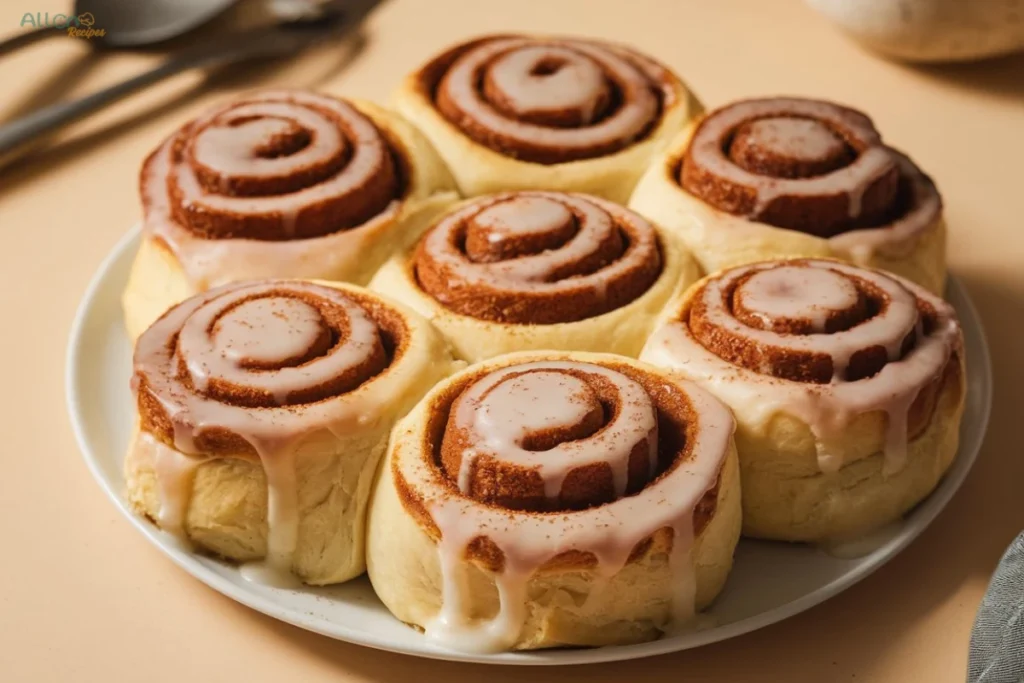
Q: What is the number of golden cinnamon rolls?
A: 7